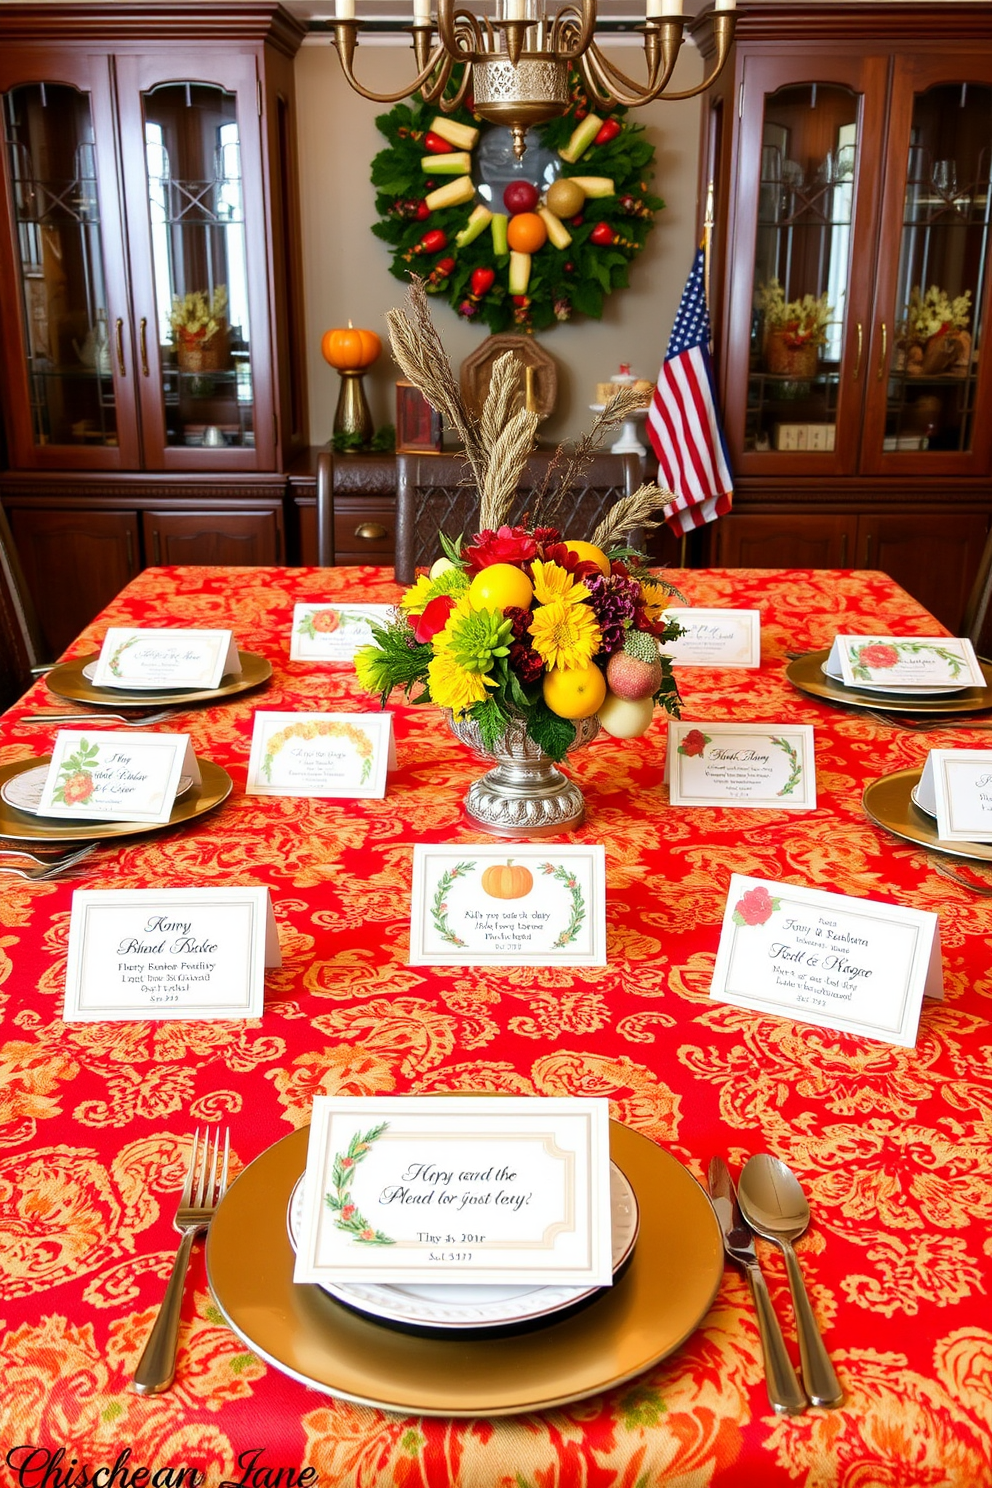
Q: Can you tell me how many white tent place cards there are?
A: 12